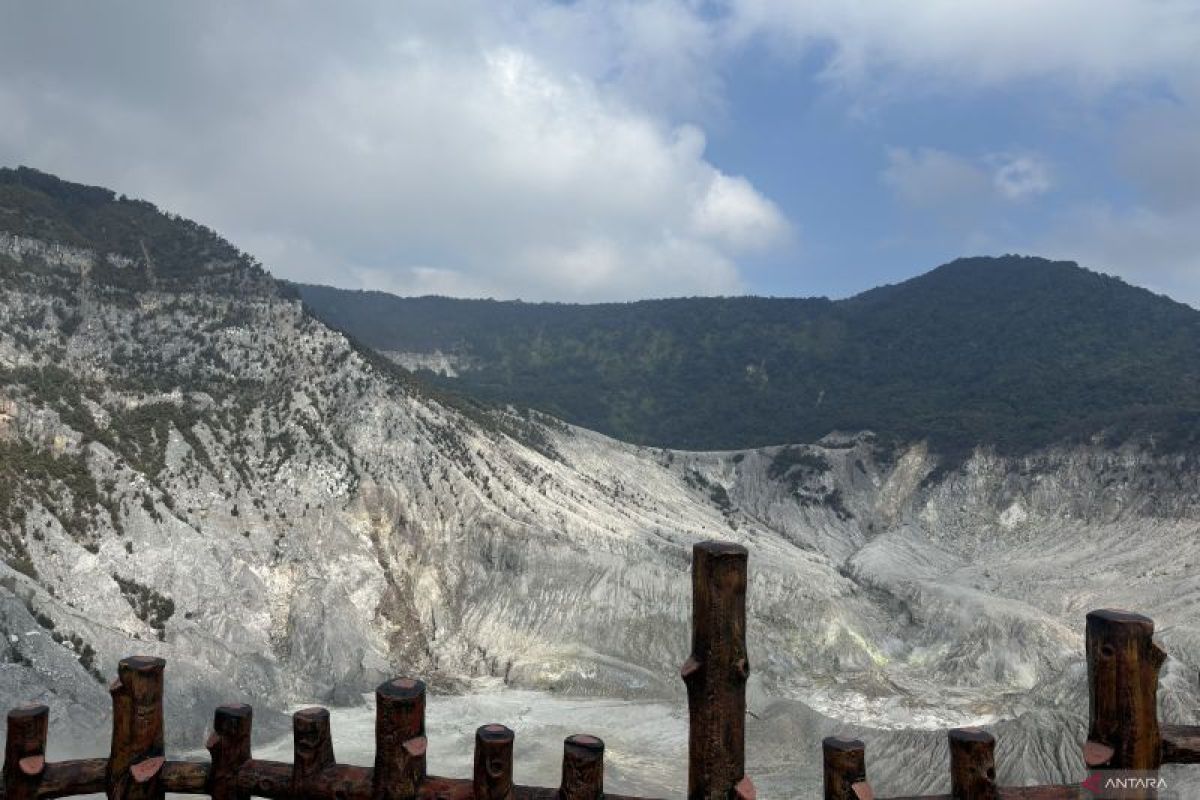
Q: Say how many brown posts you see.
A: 11